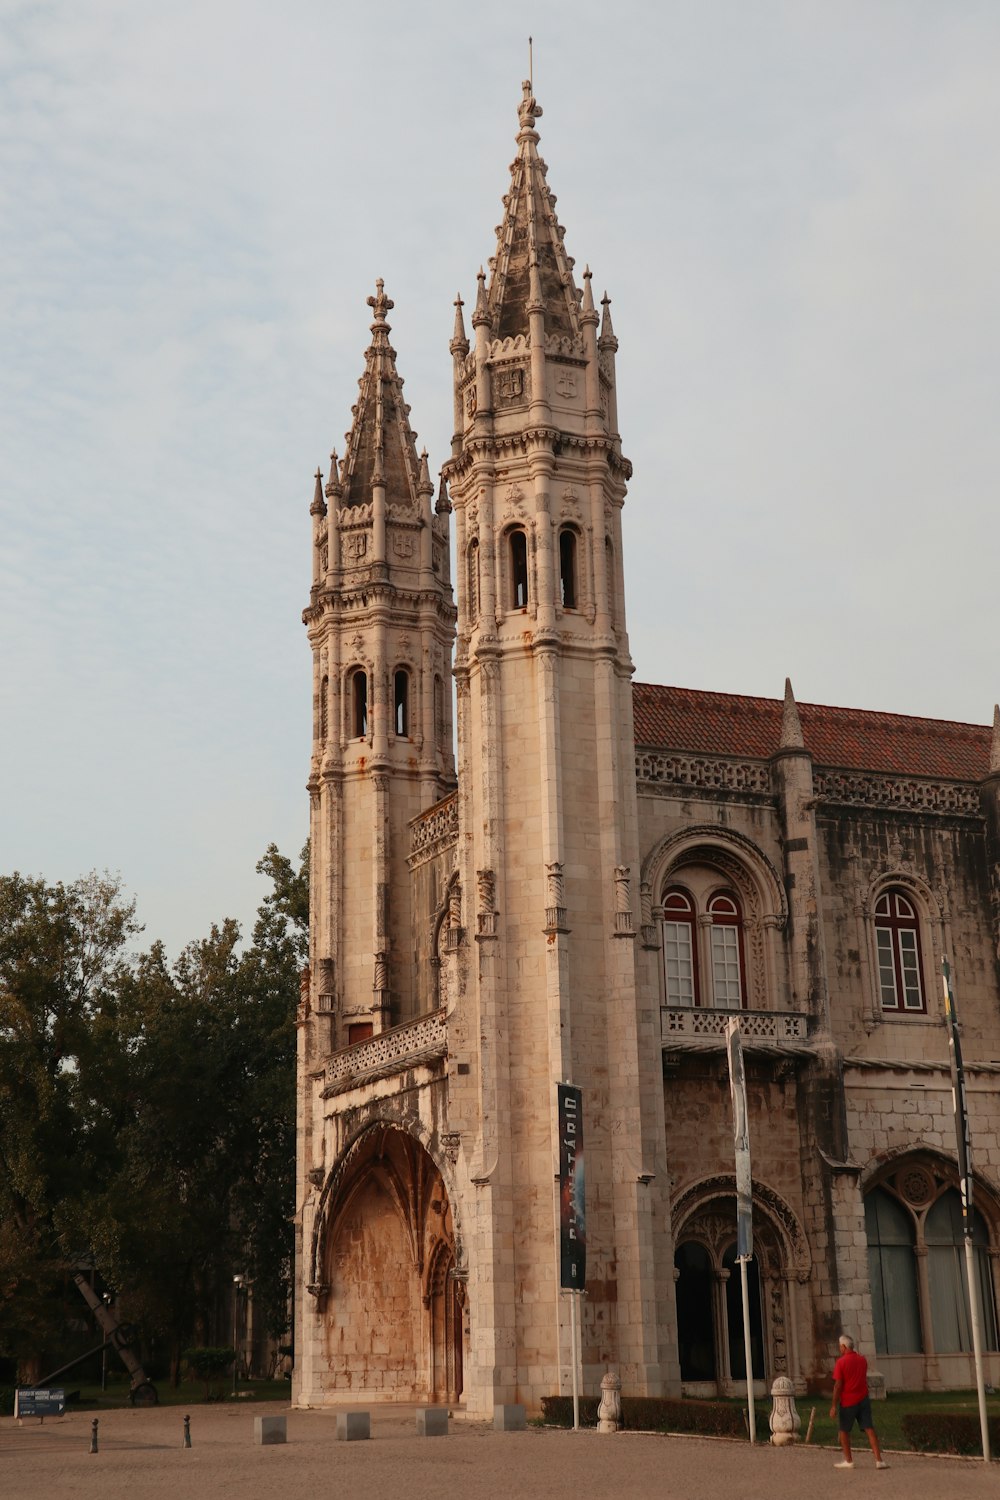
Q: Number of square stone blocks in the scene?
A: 4